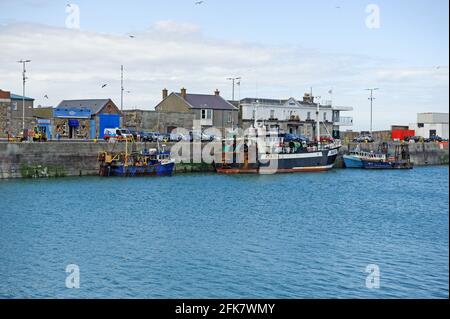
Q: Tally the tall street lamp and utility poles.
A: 4